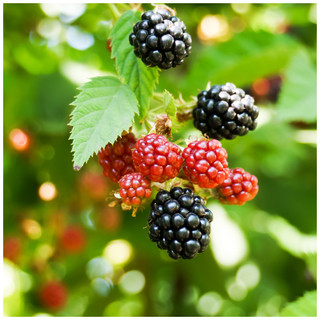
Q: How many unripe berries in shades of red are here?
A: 5